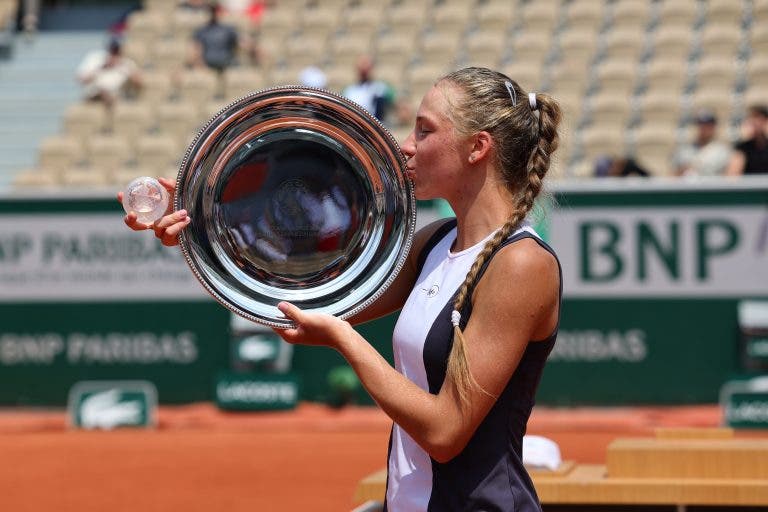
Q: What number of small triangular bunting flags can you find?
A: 0